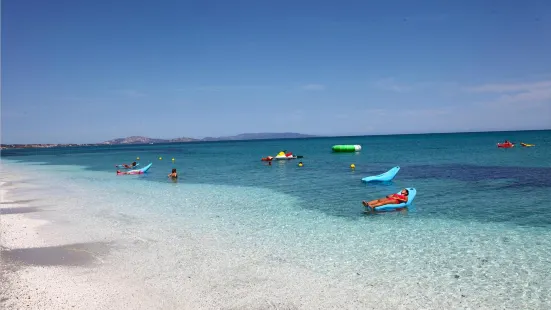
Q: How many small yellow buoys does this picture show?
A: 5